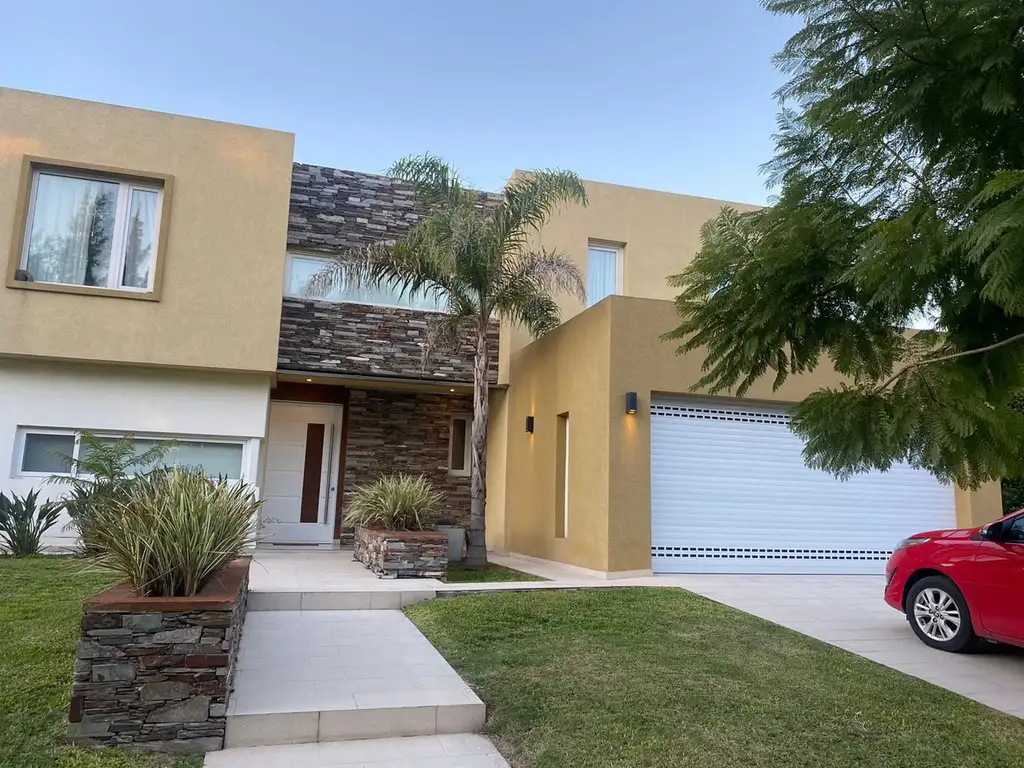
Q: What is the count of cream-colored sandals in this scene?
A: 0